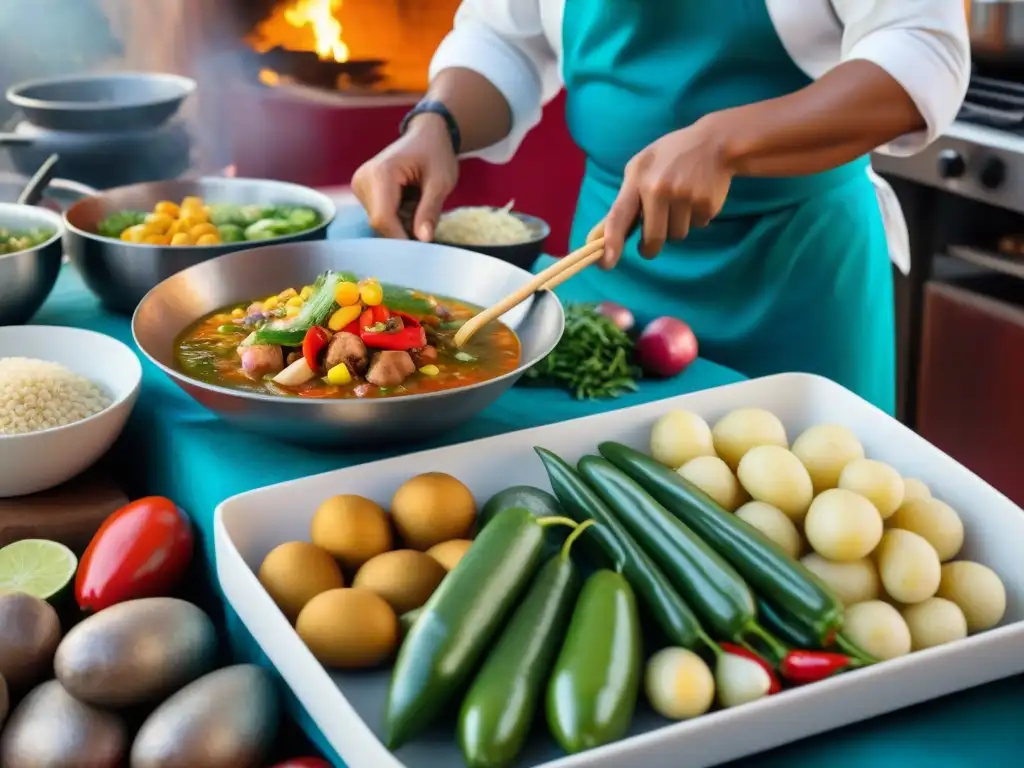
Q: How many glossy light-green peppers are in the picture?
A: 3